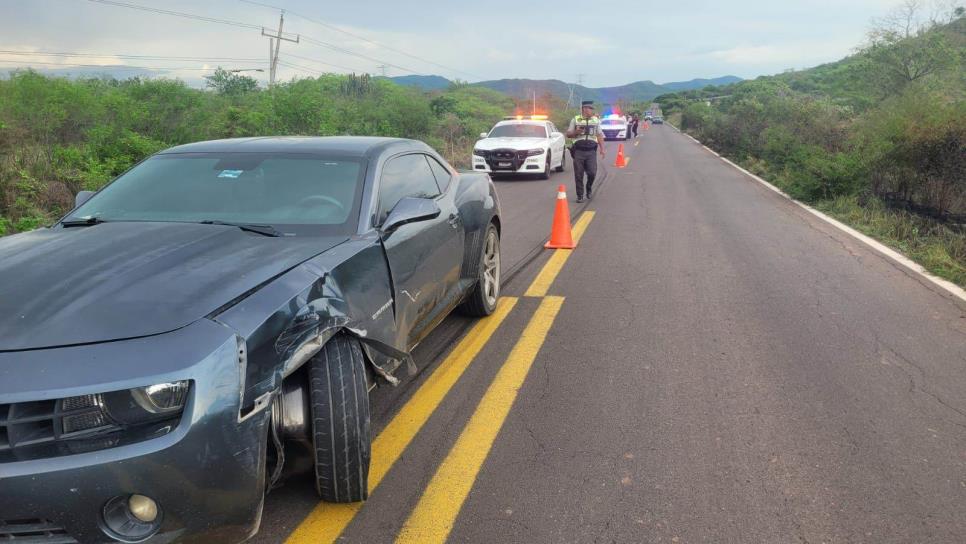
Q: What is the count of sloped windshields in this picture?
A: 3